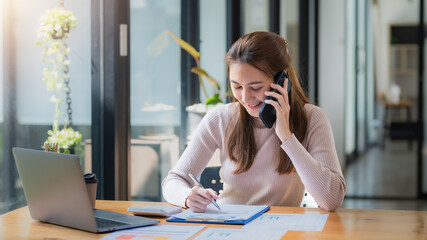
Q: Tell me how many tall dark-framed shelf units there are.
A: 0